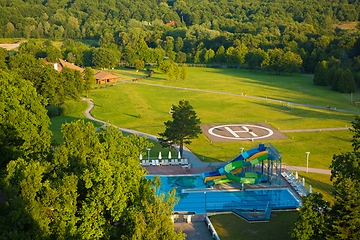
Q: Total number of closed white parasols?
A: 7